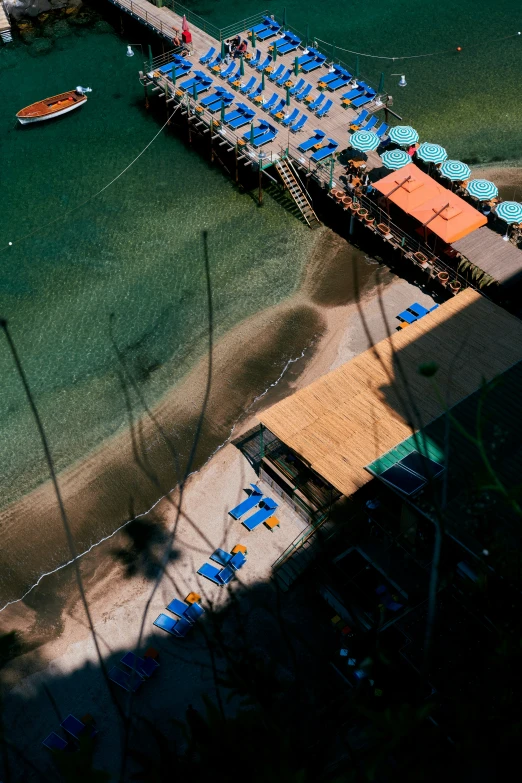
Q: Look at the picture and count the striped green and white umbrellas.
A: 7